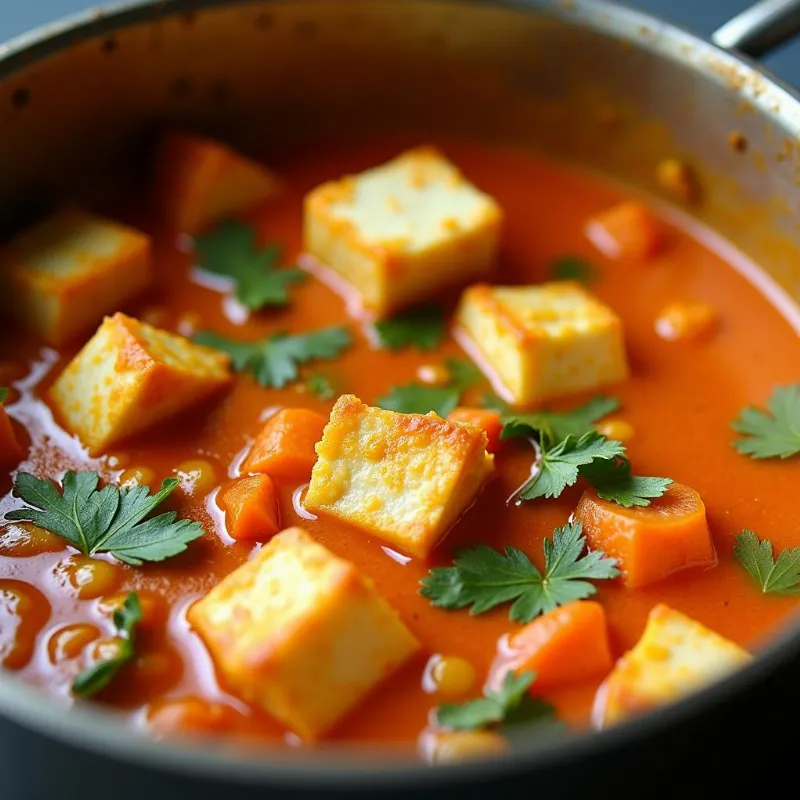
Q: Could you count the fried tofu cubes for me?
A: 8